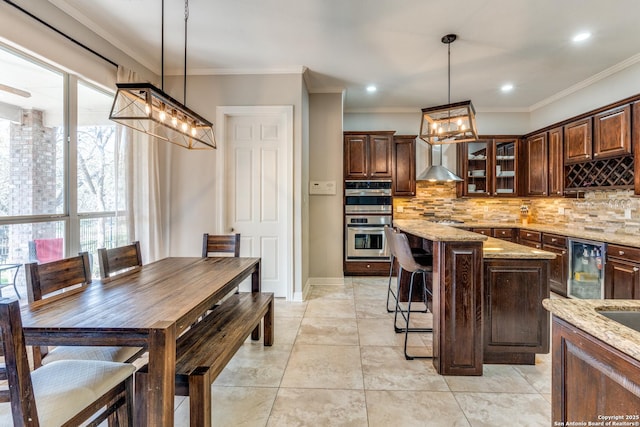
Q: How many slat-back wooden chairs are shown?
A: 4